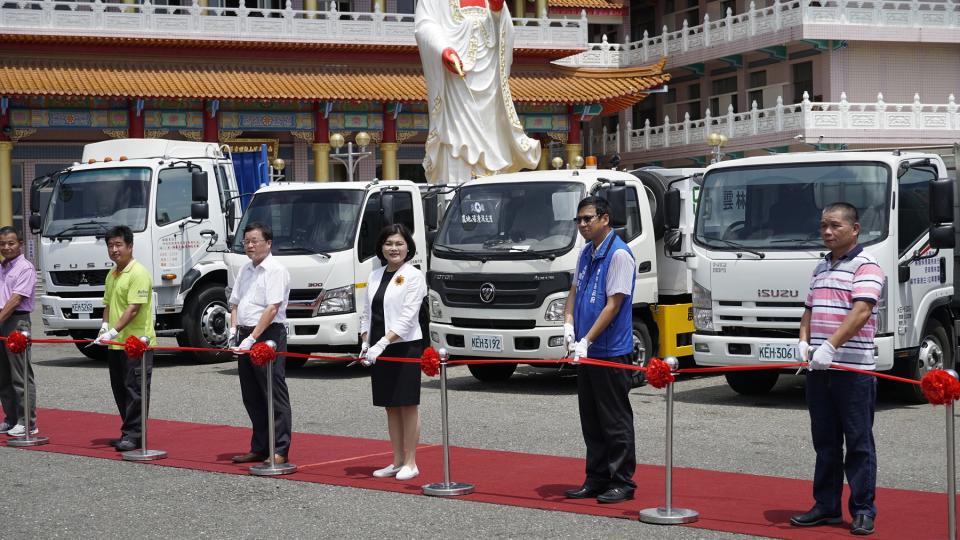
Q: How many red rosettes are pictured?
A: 6